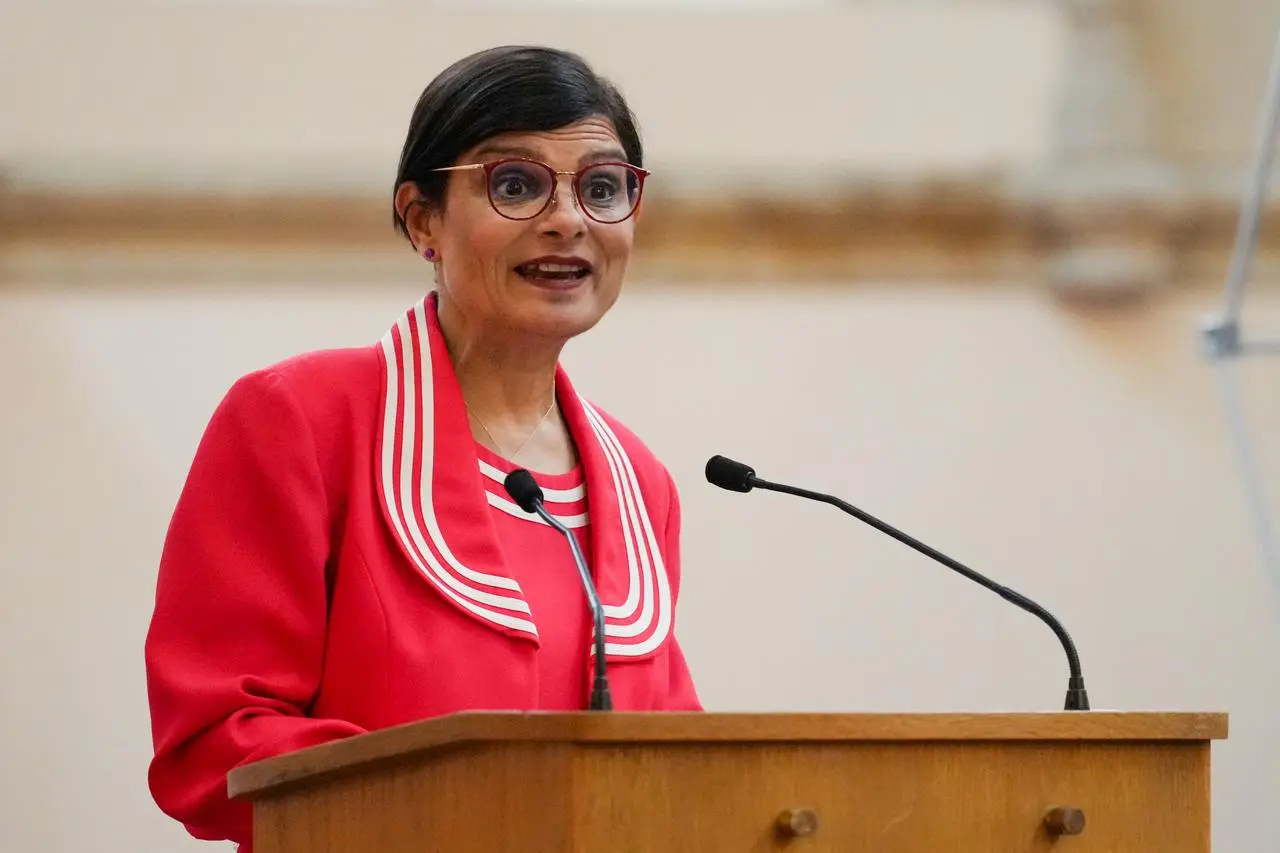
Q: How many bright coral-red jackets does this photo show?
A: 1